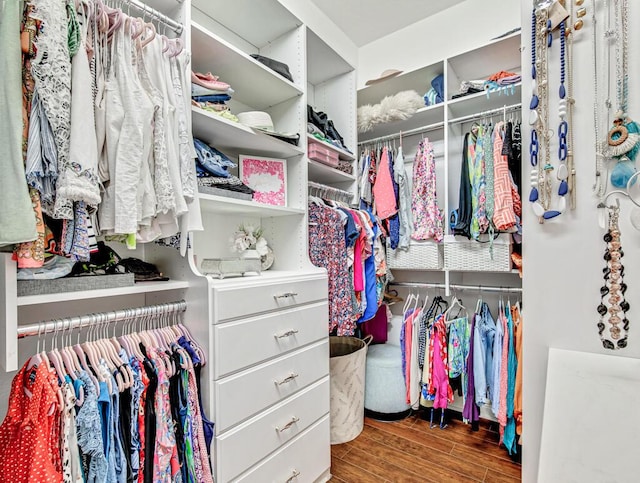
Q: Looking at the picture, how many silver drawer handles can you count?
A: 5